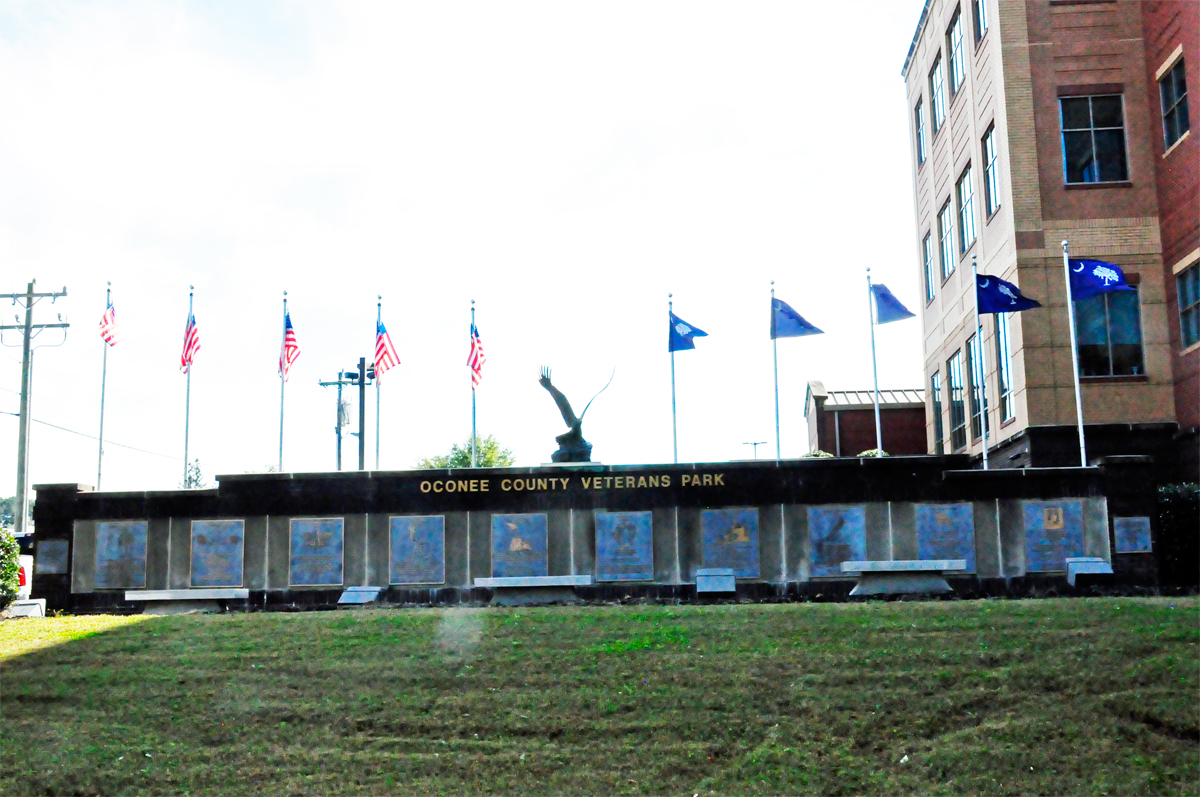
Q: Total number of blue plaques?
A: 12